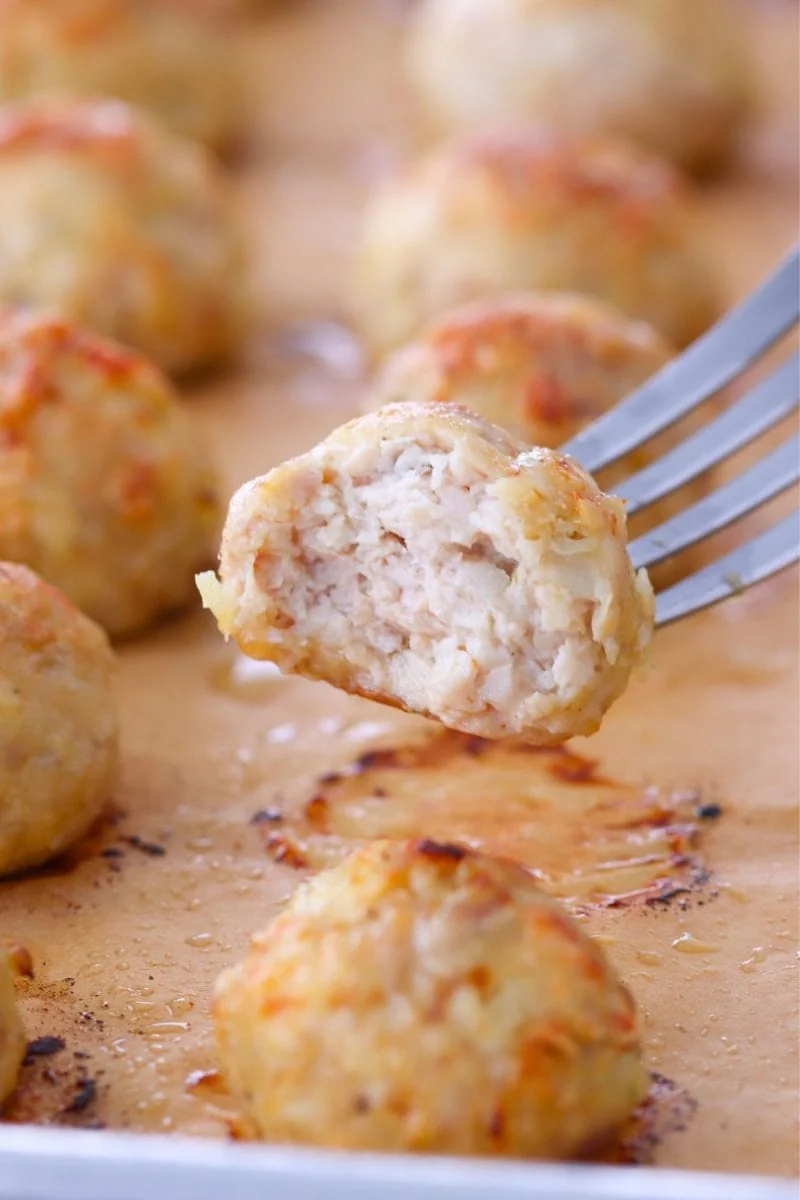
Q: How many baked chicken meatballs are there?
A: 10